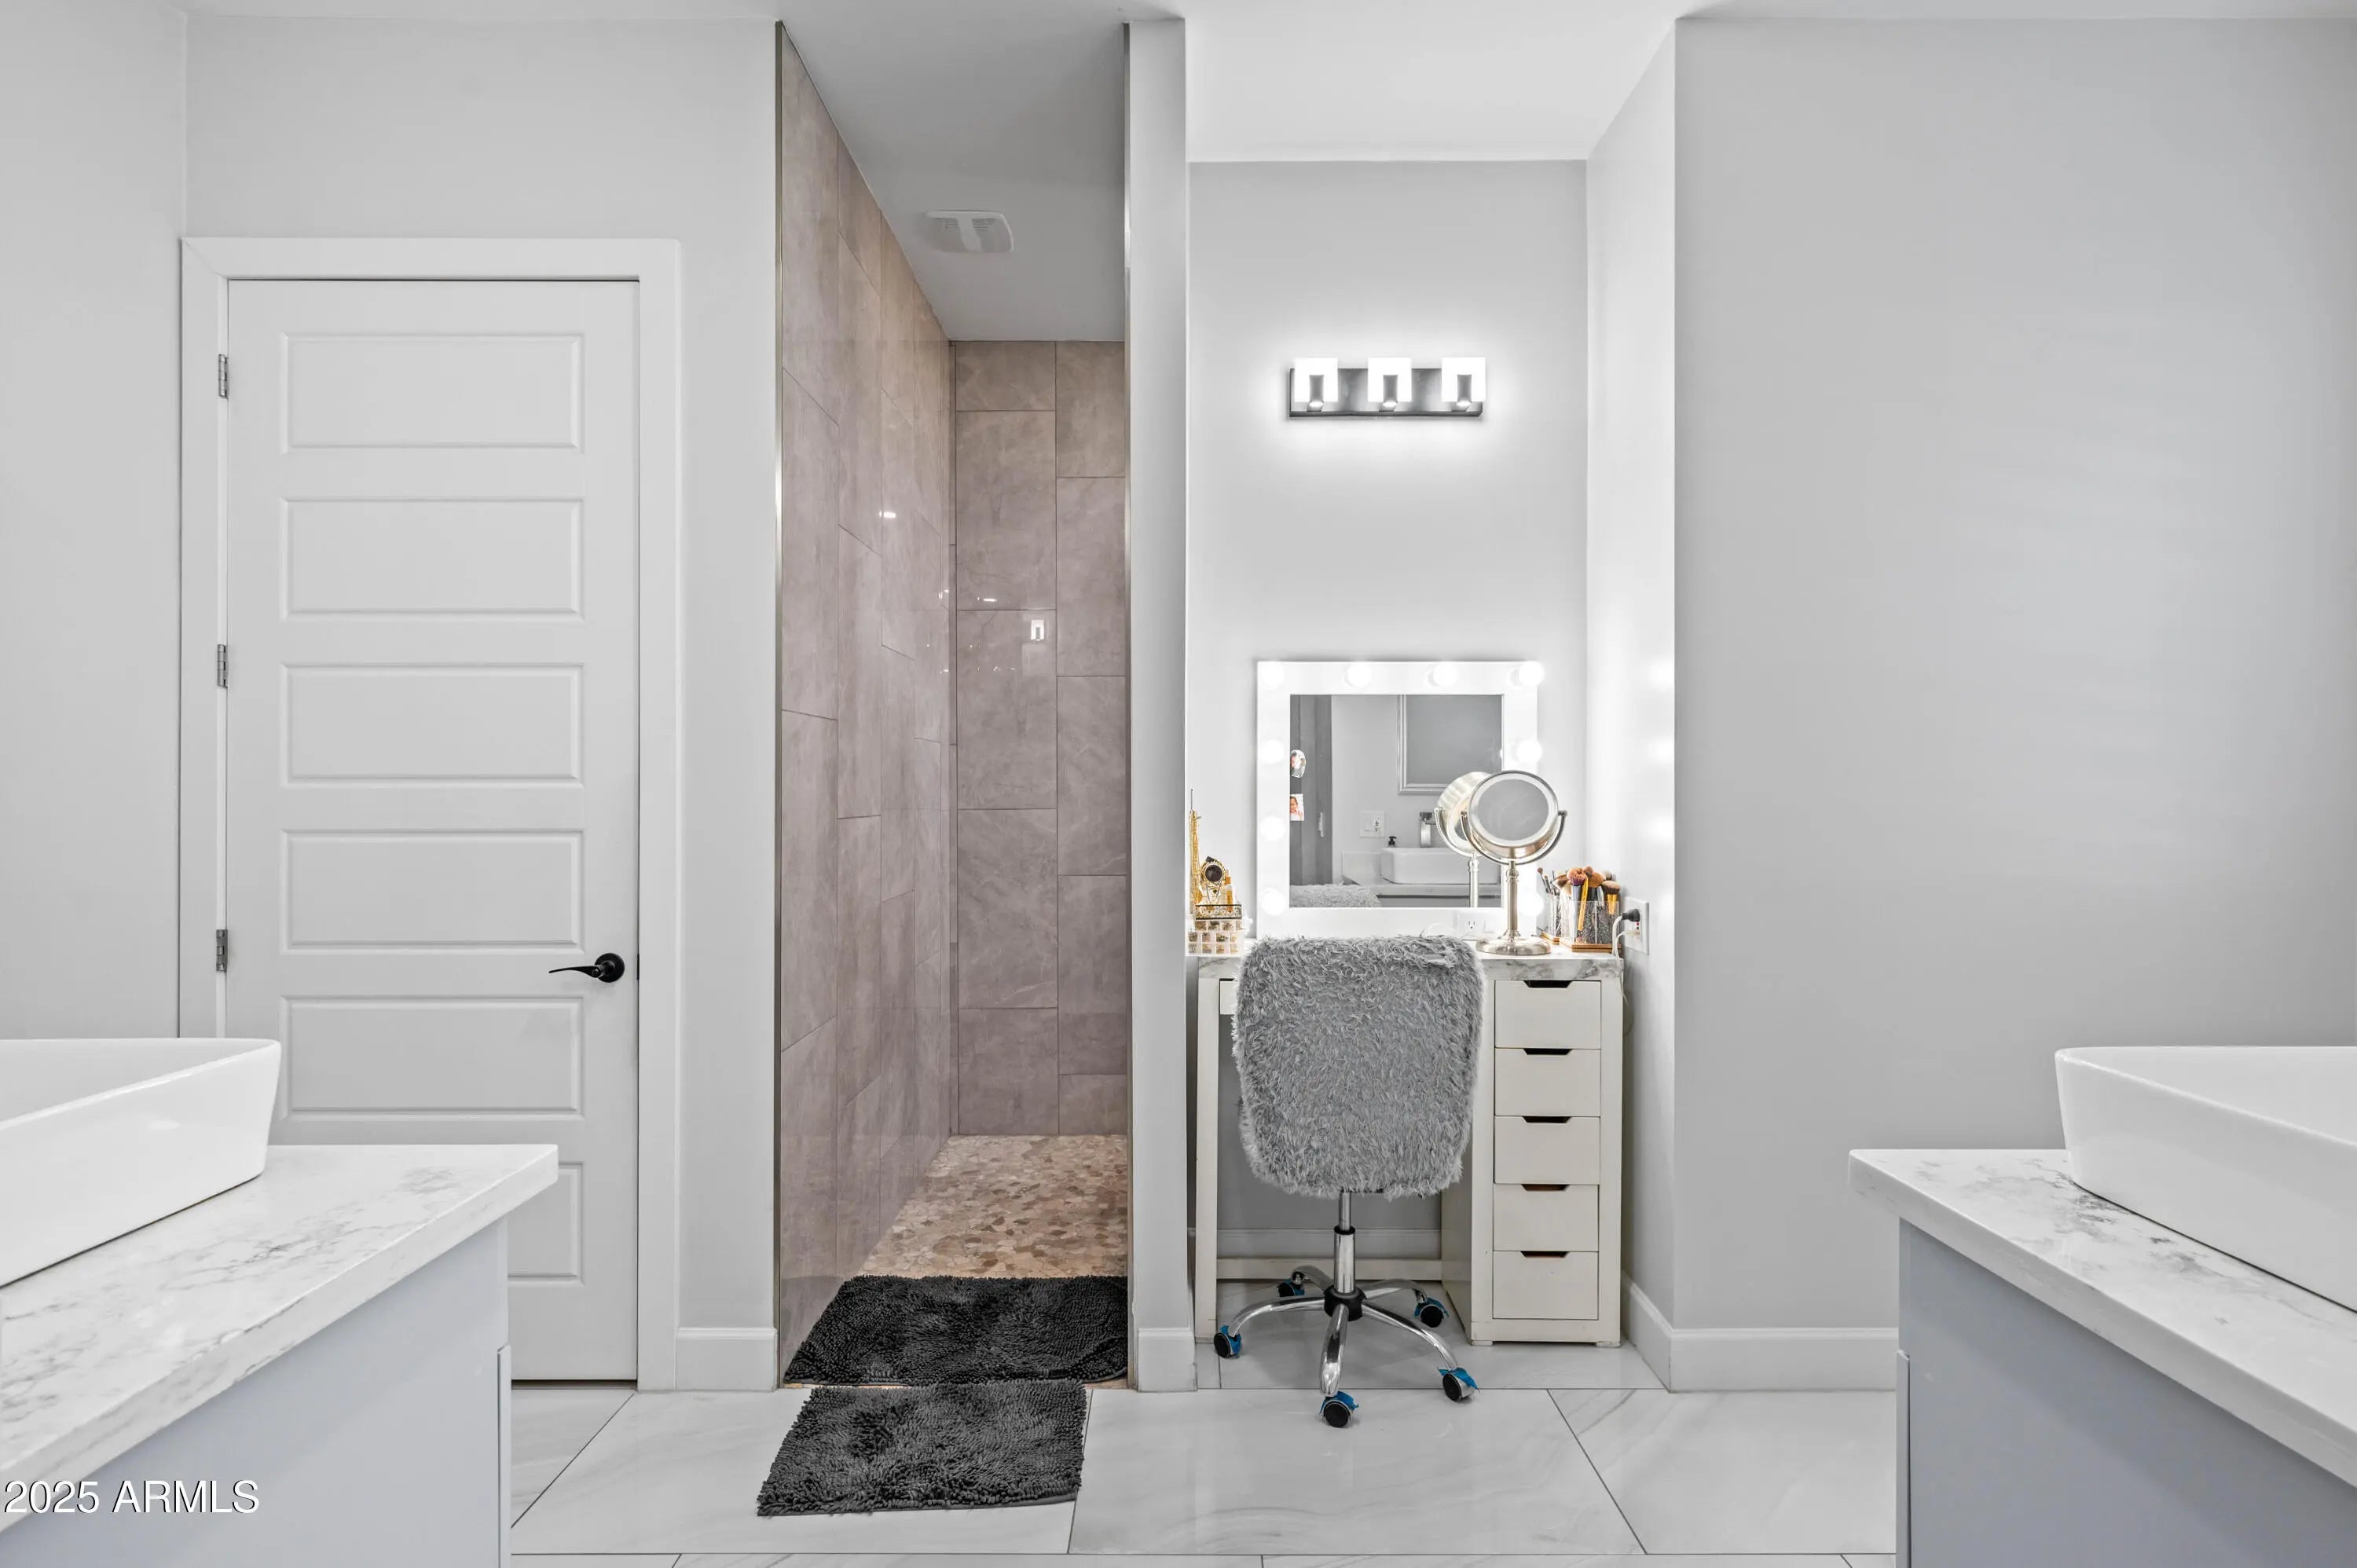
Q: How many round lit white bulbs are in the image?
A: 9